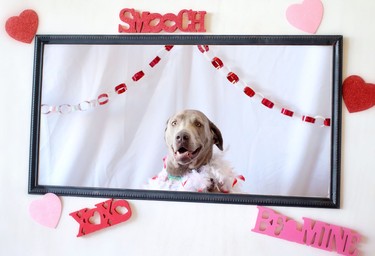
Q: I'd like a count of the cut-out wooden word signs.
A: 3